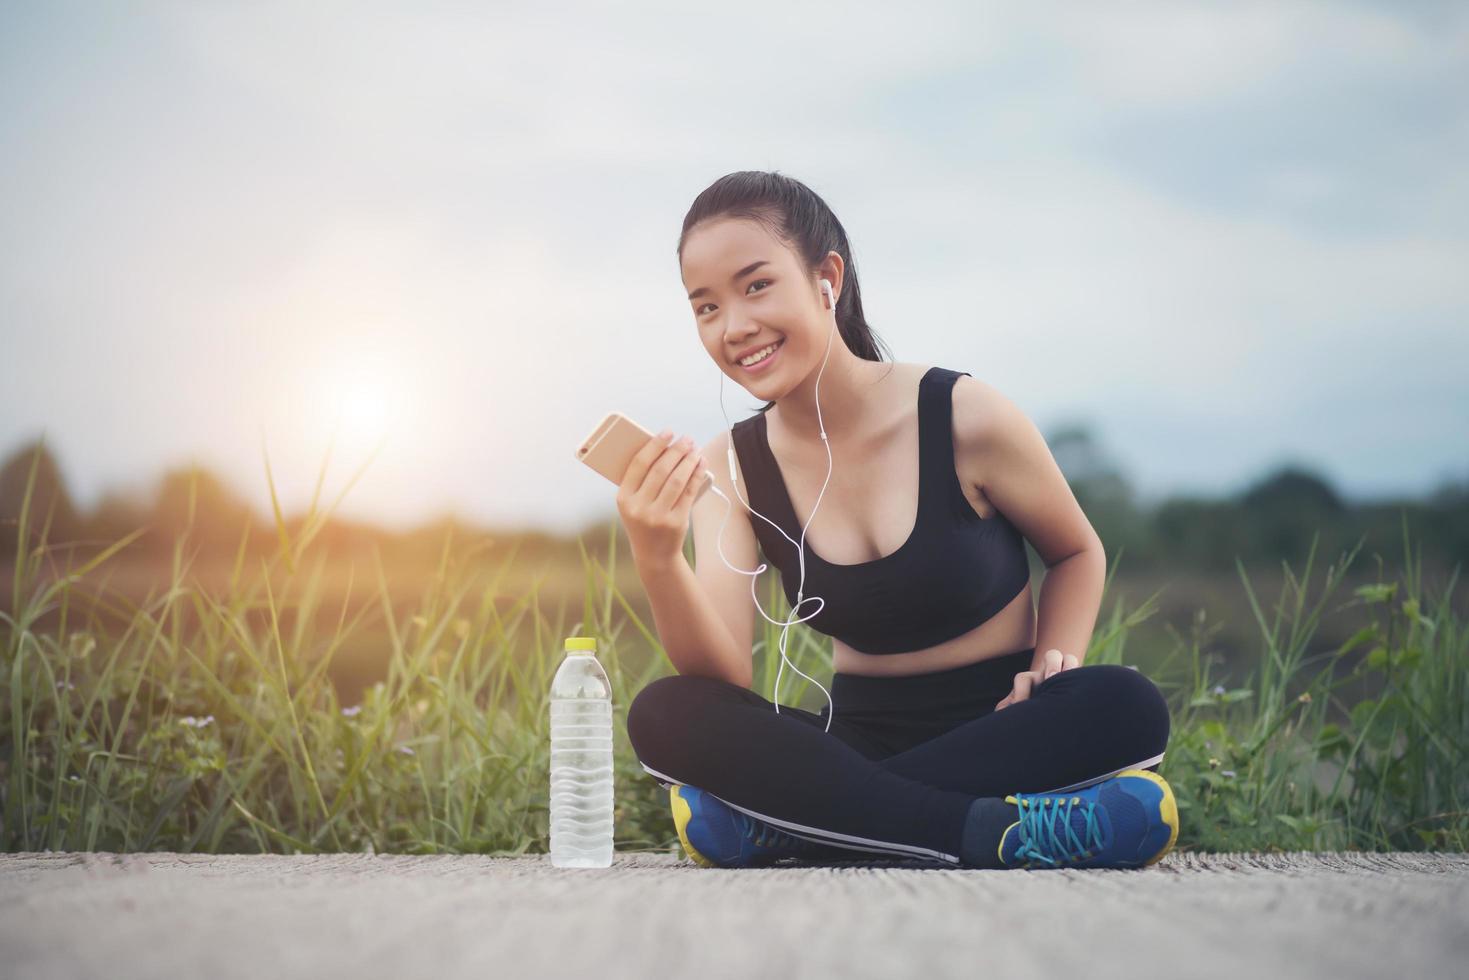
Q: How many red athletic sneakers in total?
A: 0